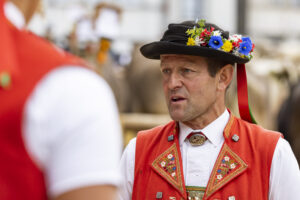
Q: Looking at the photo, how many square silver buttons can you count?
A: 4